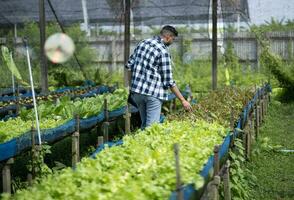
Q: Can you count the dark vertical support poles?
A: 3